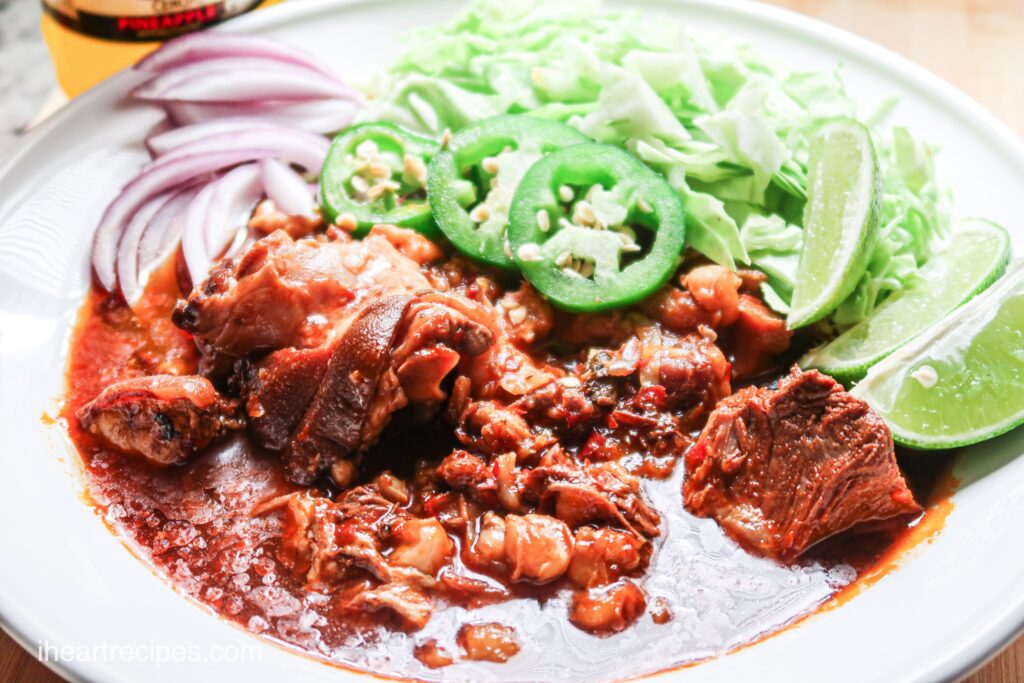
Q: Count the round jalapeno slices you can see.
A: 3